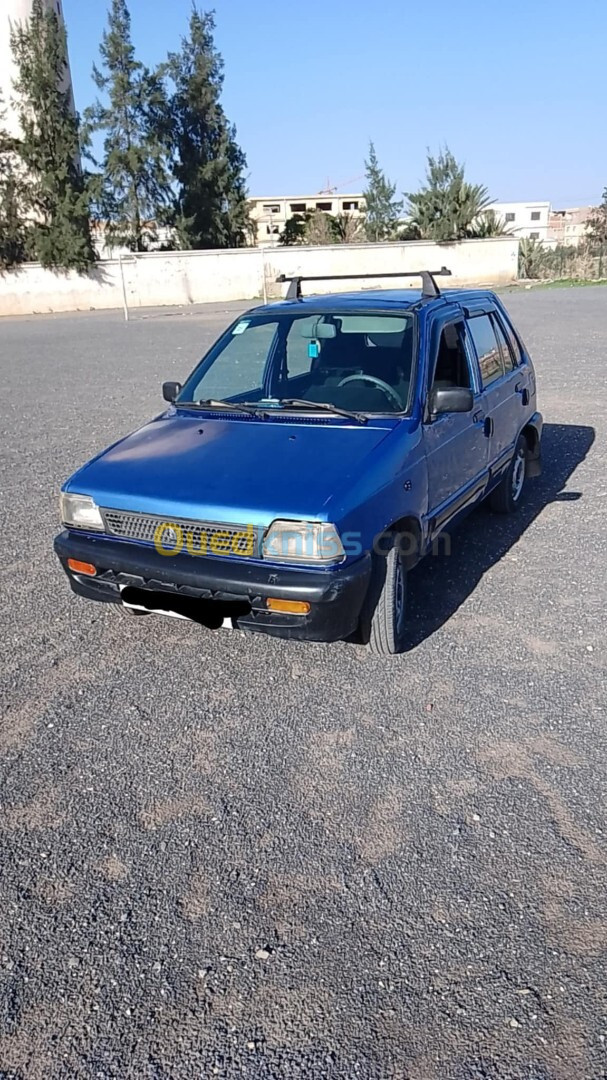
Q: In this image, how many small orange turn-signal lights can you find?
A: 2